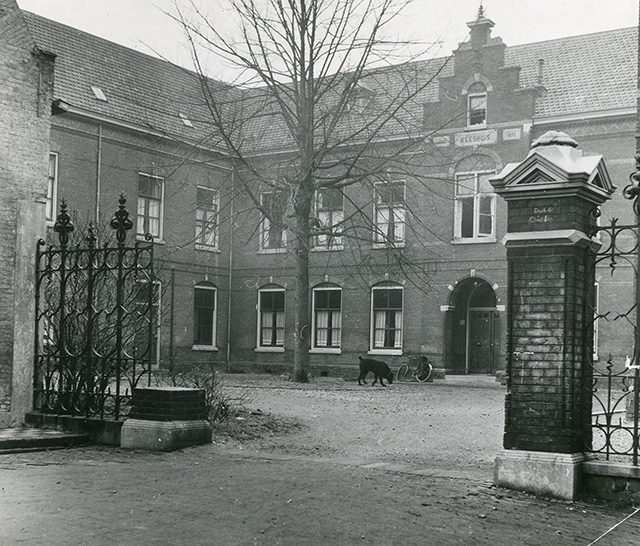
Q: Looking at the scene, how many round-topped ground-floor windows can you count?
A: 4